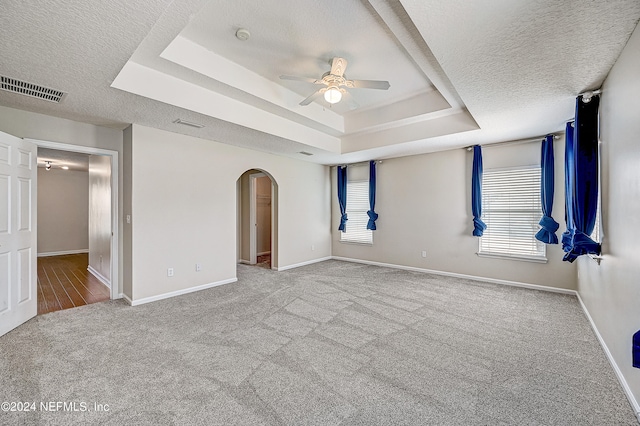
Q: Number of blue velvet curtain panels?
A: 6